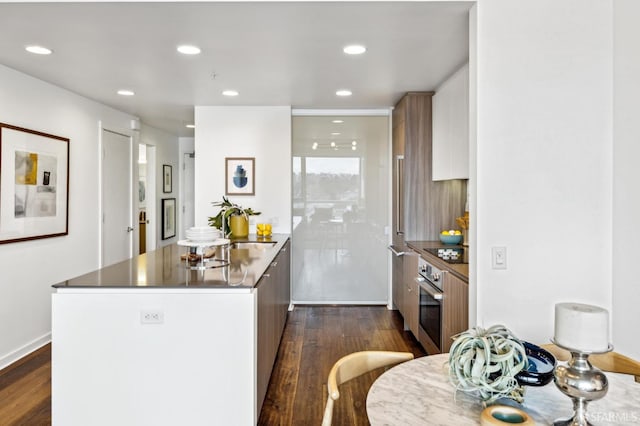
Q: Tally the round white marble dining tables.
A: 1